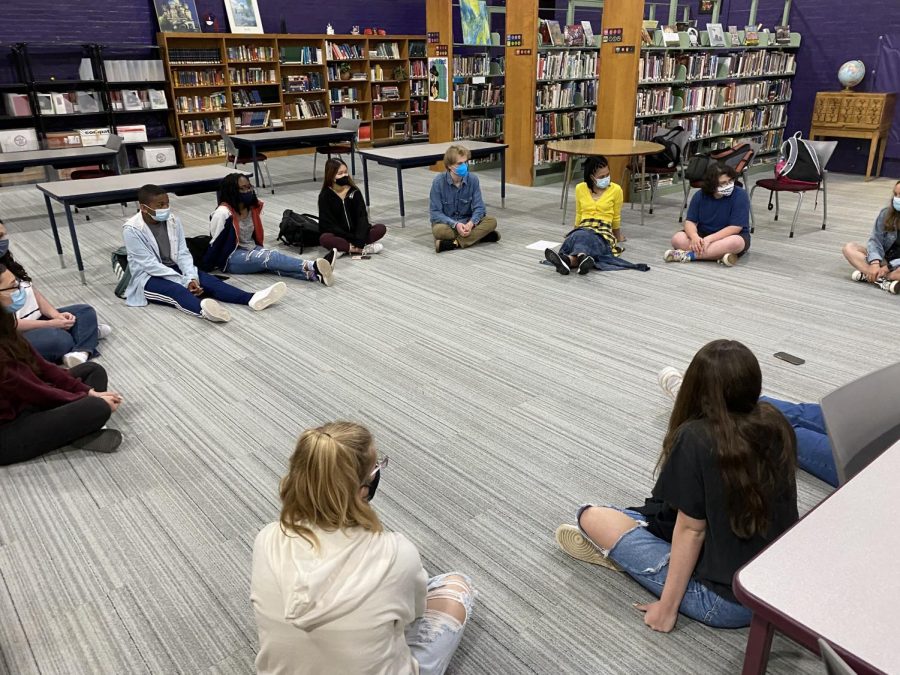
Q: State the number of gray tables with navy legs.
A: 4